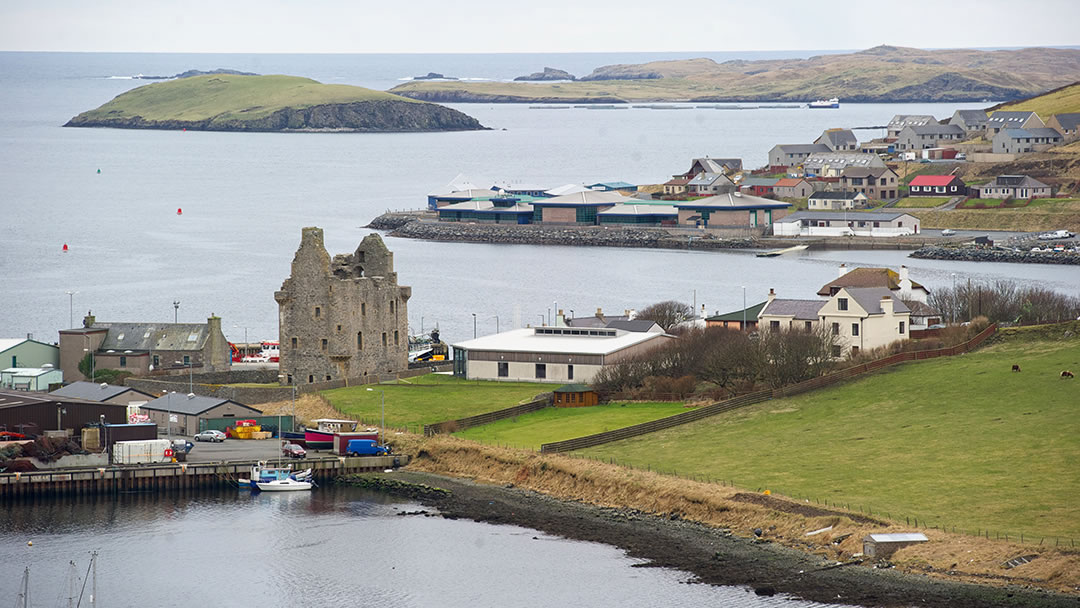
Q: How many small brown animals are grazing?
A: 2